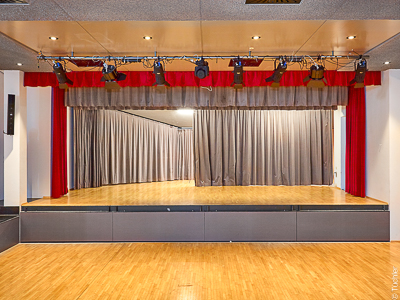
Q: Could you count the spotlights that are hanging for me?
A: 8